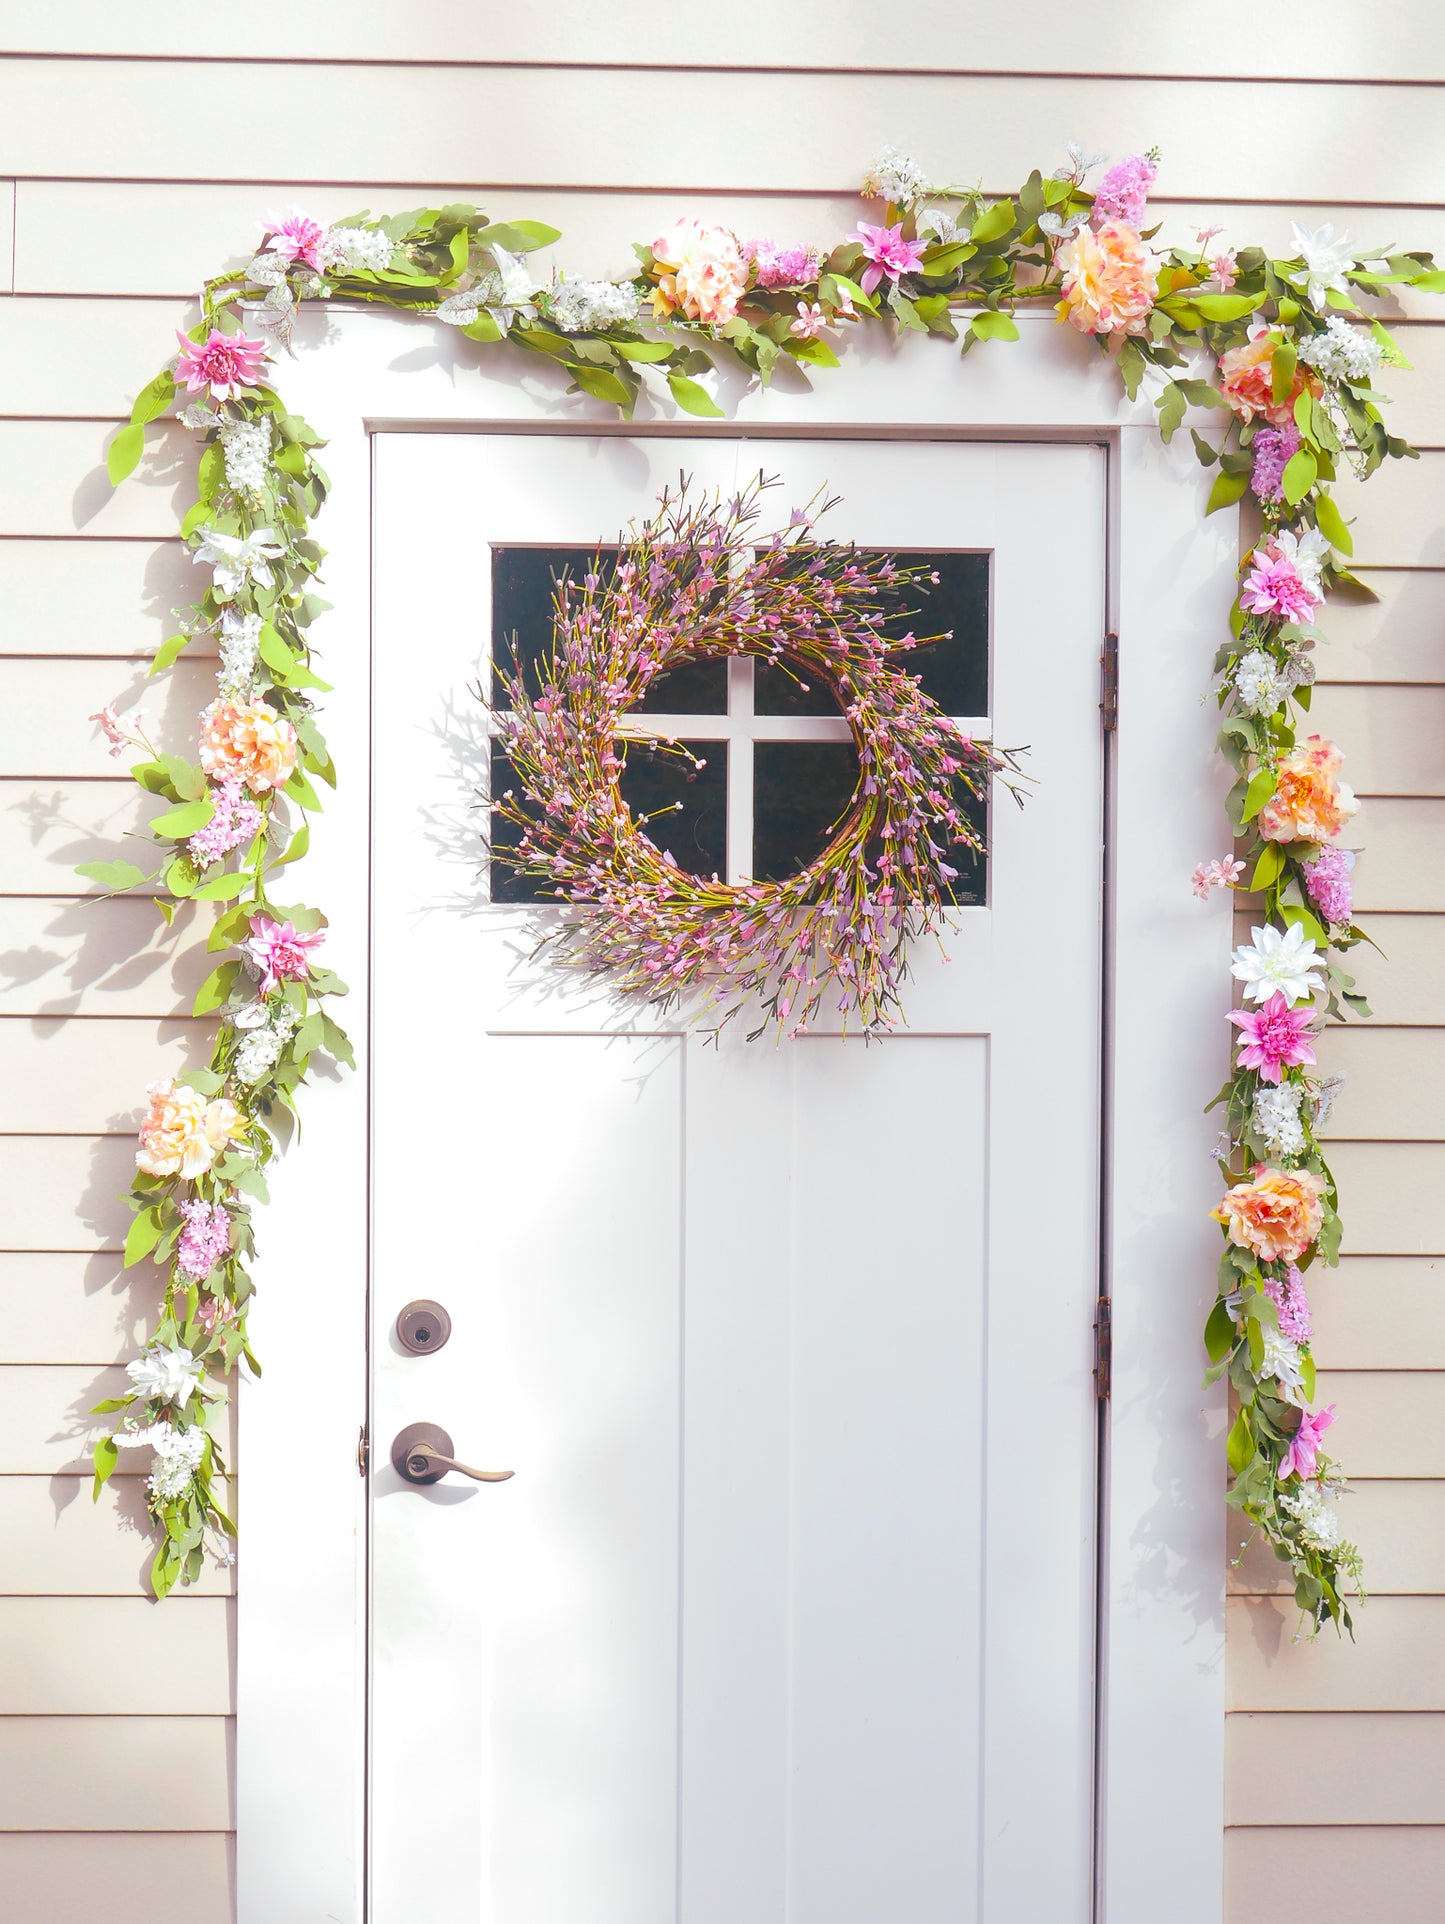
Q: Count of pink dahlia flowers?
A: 7